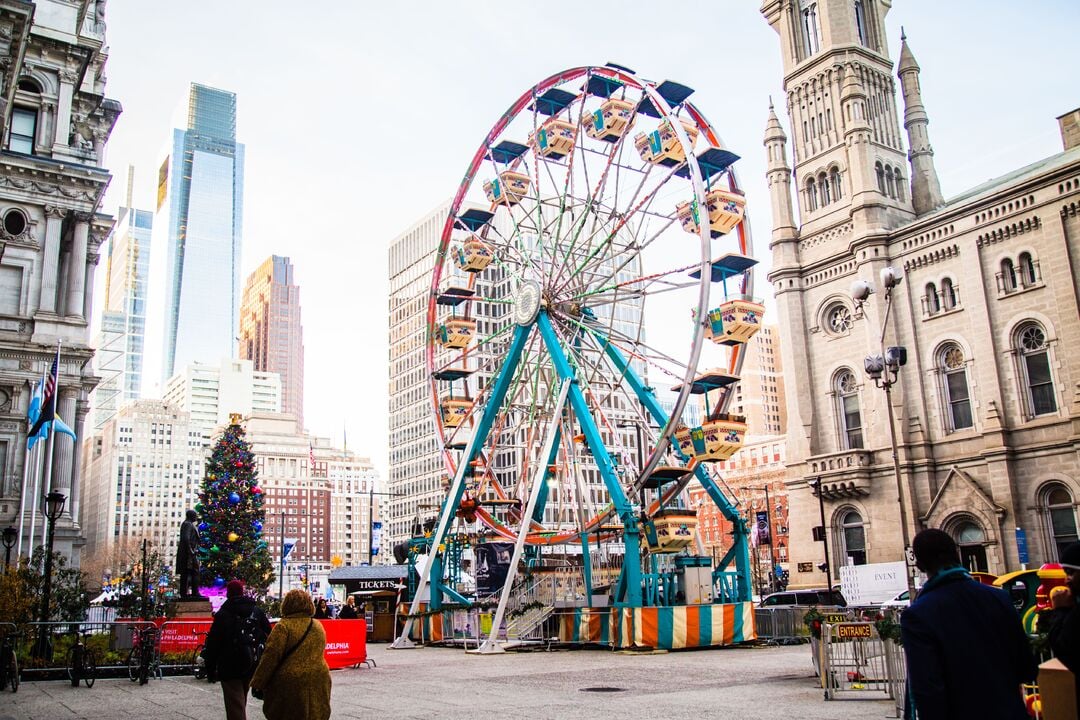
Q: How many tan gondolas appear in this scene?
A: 11